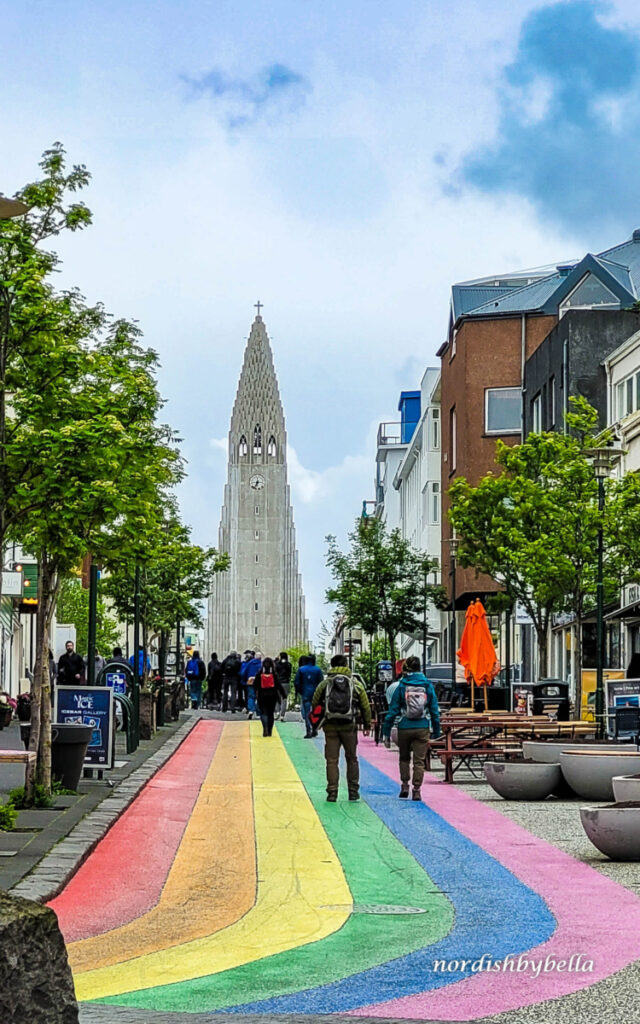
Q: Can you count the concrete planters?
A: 5